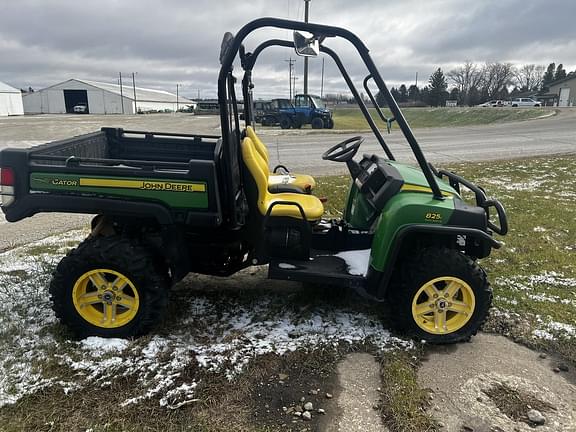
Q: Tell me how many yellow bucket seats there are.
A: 2